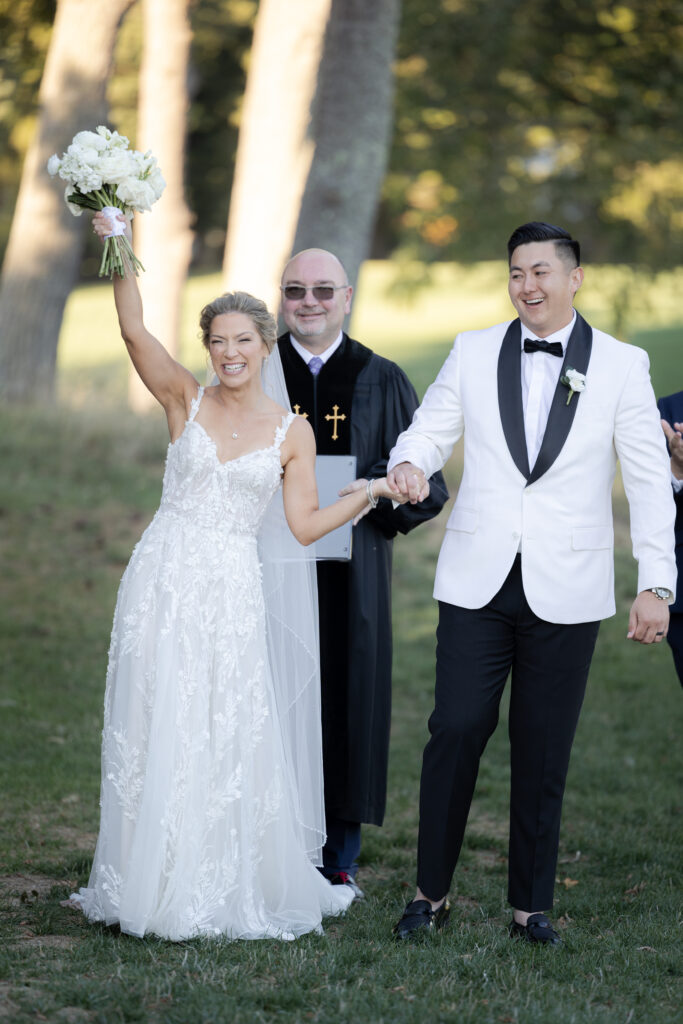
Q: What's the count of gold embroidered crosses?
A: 2